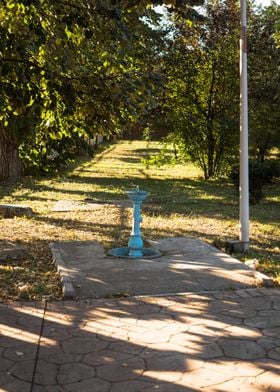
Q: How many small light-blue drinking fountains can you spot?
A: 1